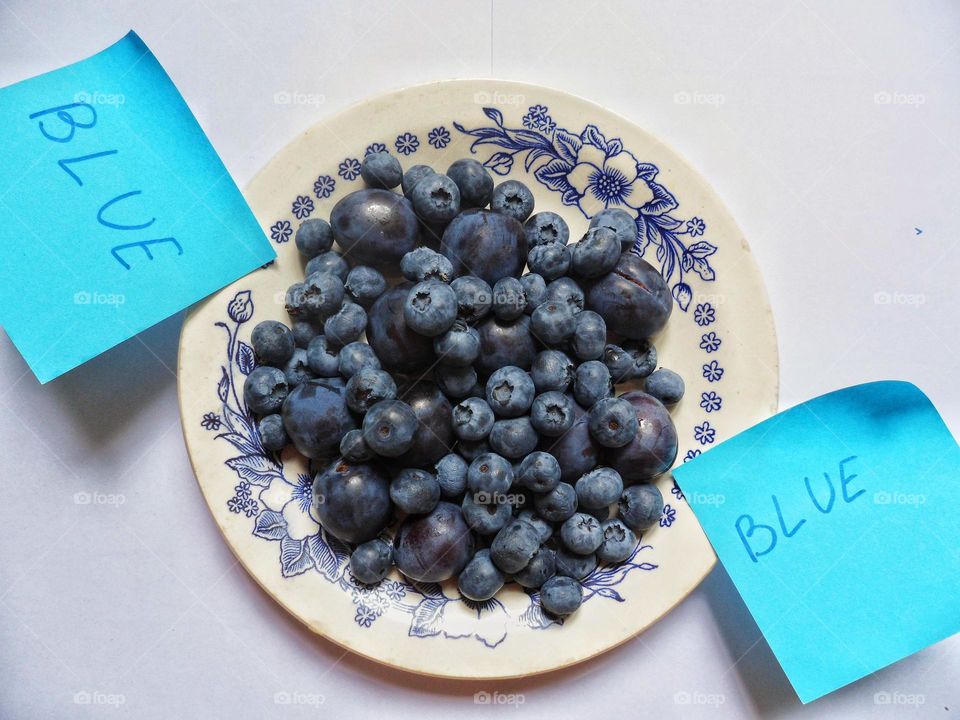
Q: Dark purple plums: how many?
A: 11